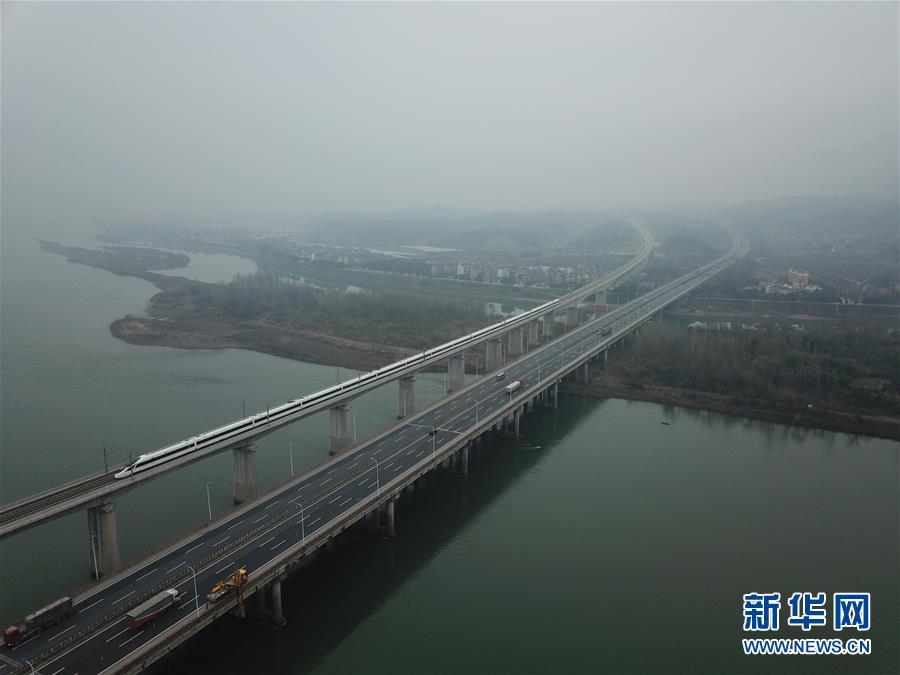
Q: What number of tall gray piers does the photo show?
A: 11